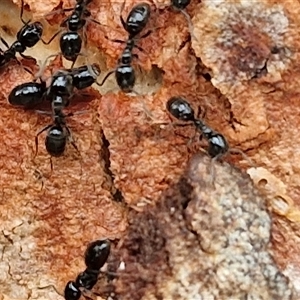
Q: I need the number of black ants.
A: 8